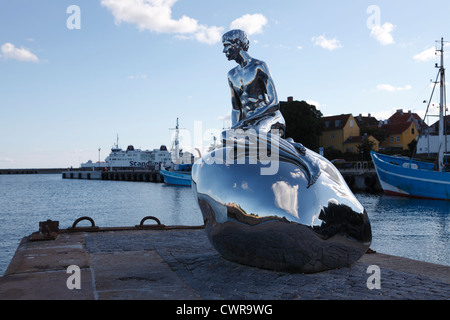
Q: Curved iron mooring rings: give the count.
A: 2